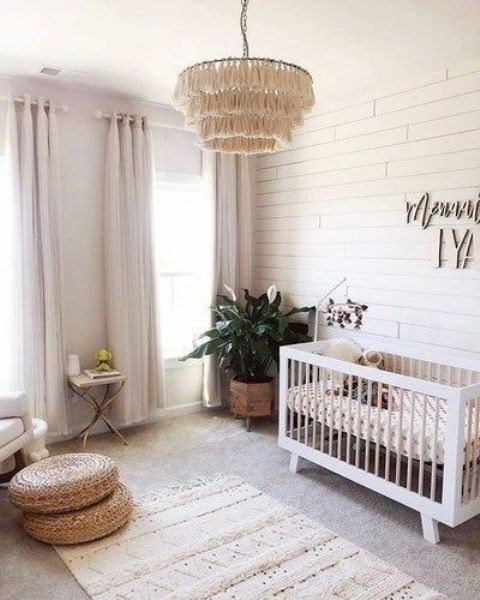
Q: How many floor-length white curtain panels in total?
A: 3